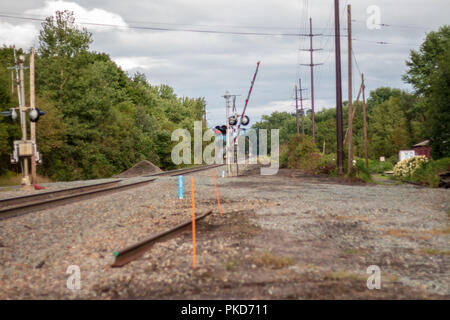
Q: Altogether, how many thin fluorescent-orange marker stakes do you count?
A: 2